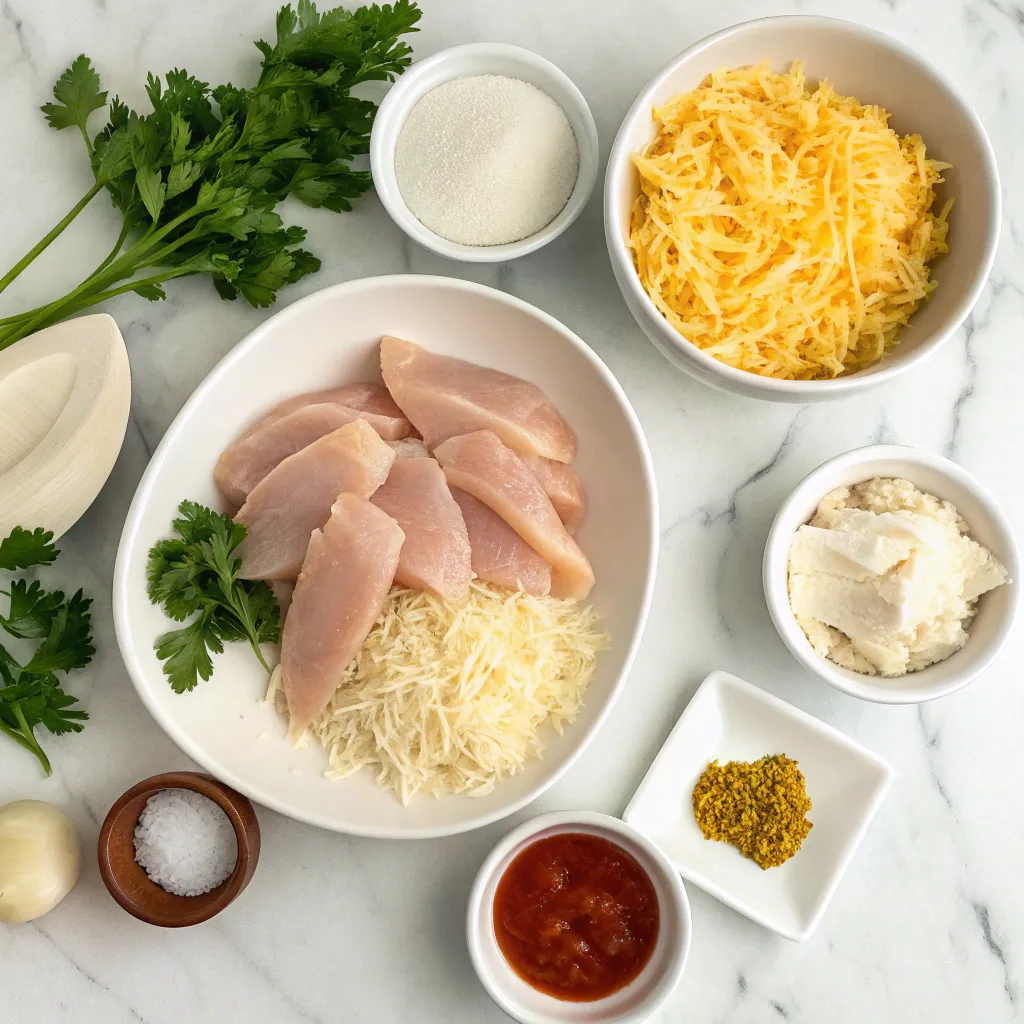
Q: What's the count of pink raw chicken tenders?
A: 9